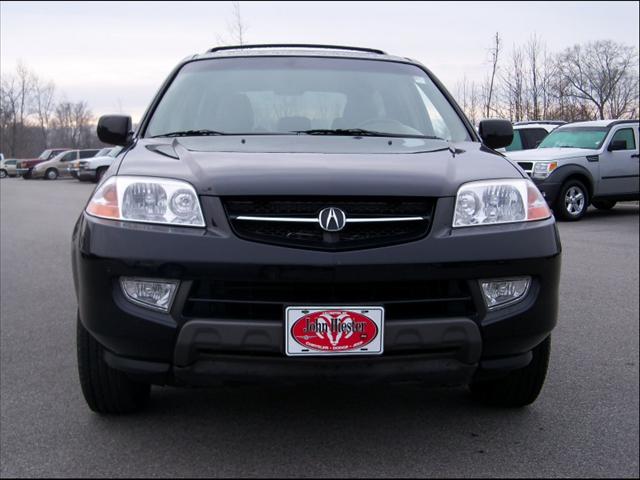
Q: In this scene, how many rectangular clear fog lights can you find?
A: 2